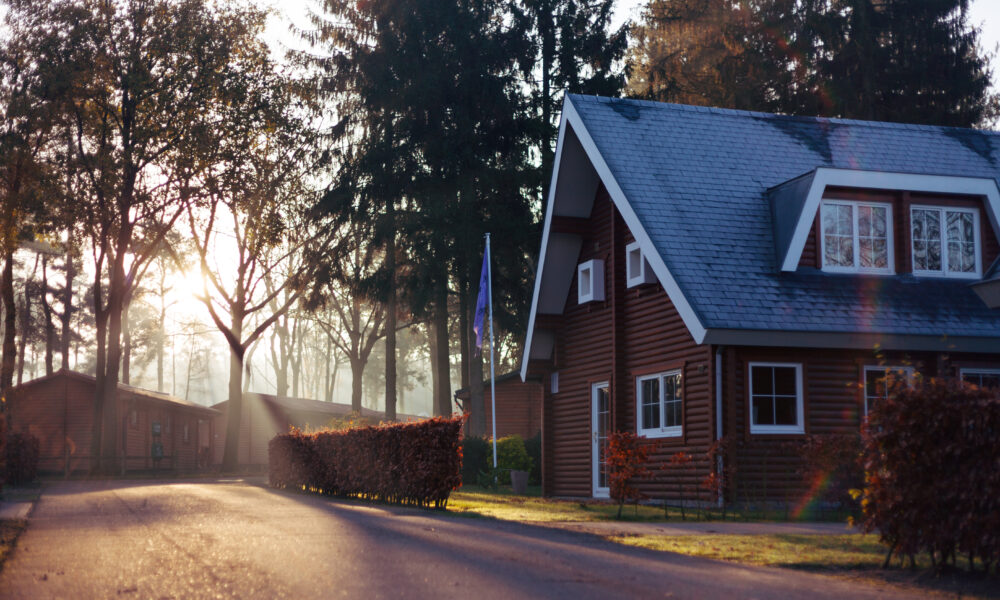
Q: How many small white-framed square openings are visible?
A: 2